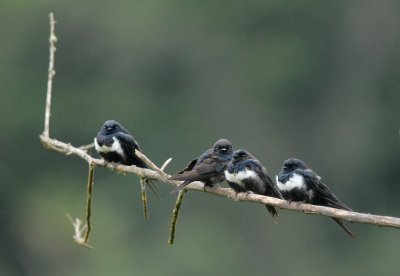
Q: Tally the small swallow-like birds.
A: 4